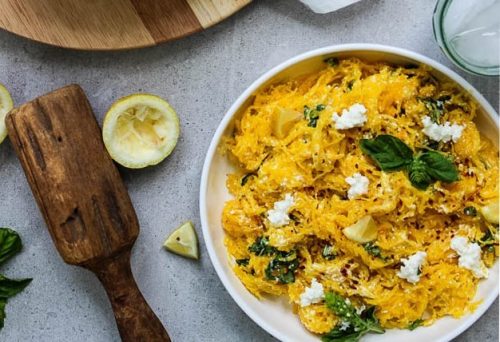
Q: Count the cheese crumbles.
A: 7